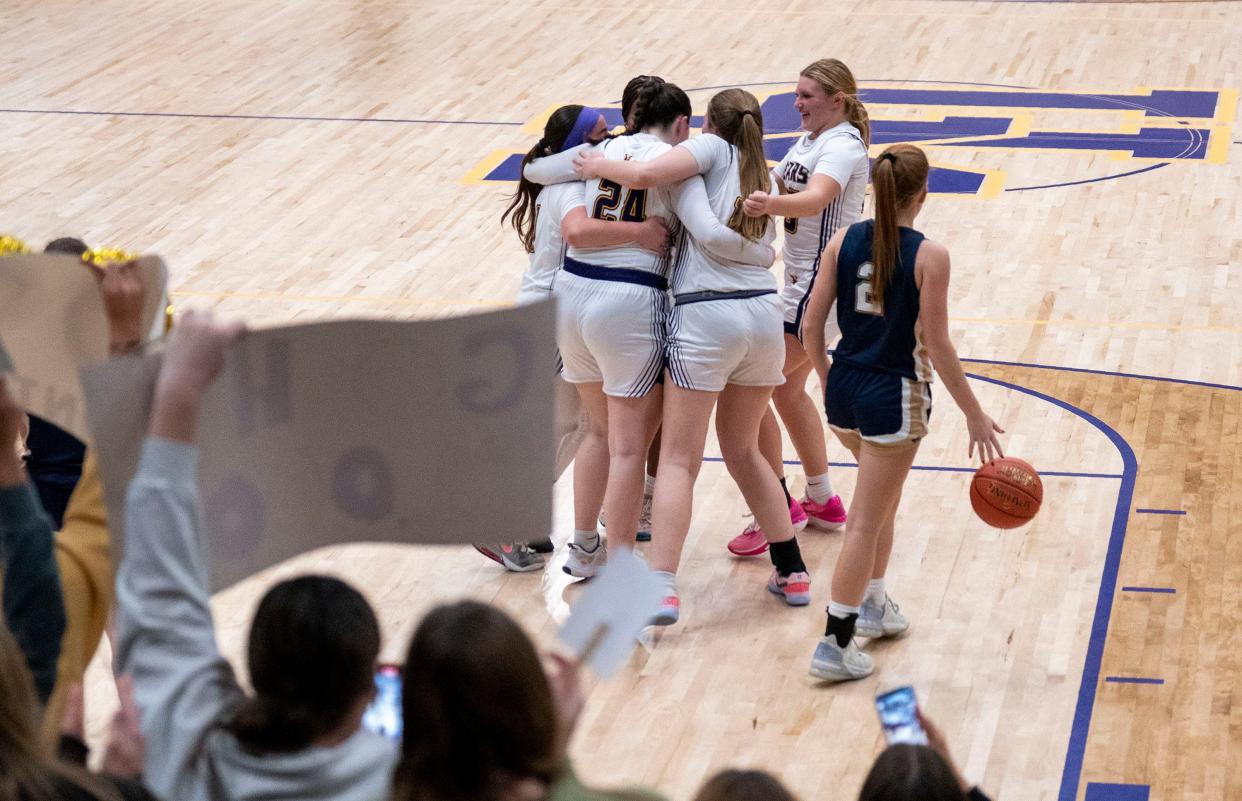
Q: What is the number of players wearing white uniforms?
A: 5